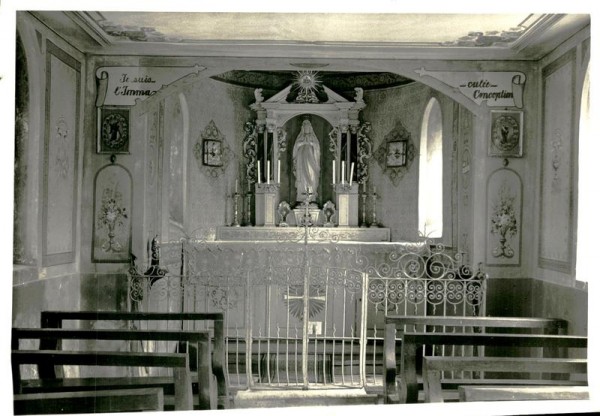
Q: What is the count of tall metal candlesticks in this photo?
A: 4